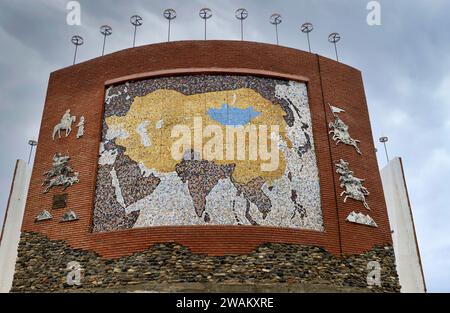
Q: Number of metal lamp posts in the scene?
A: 11